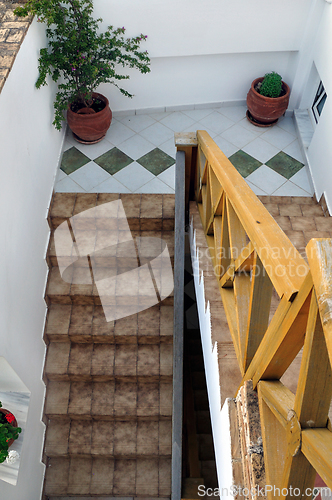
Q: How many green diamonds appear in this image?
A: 5